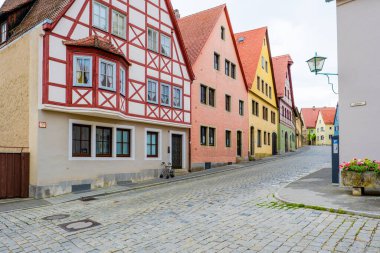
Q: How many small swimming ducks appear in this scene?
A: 0